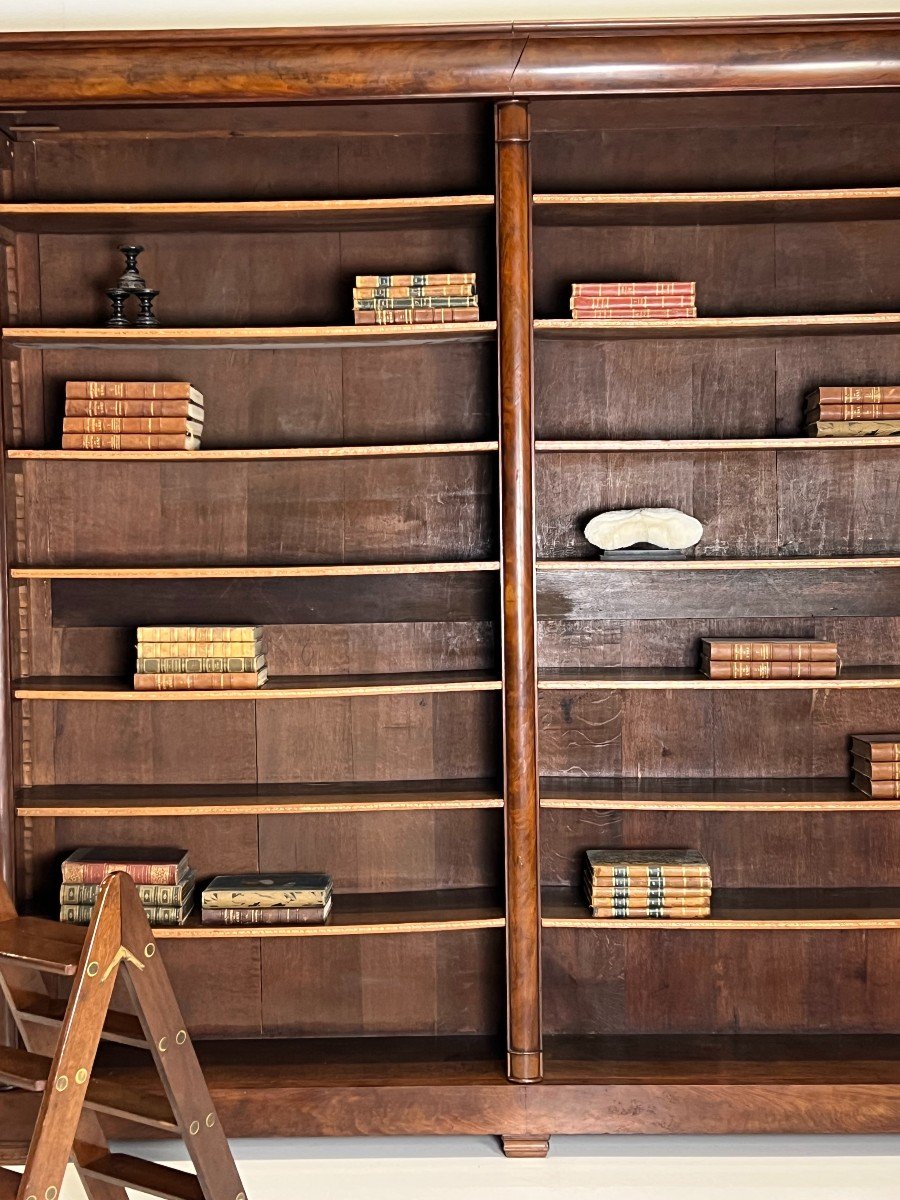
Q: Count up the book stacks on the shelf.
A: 10